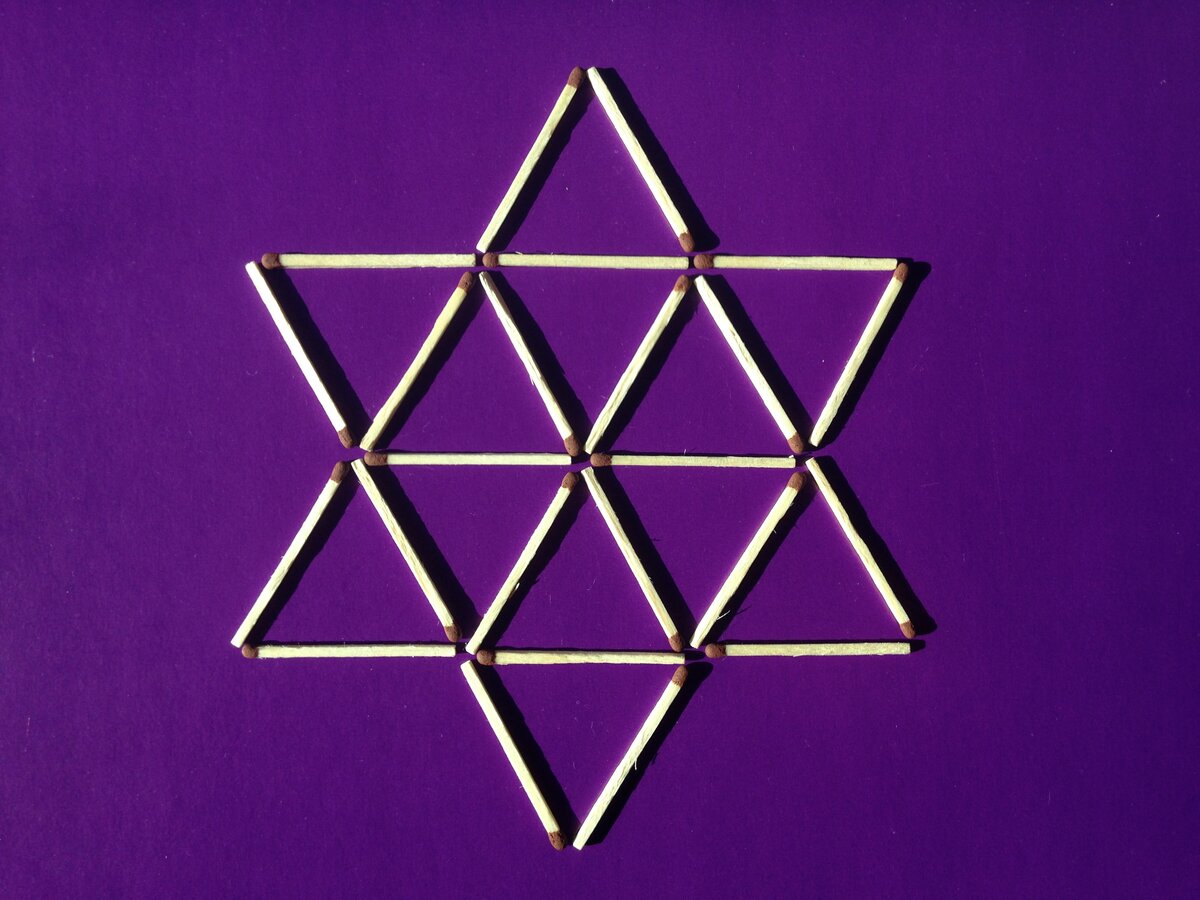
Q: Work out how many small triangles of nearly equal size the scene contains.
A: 12